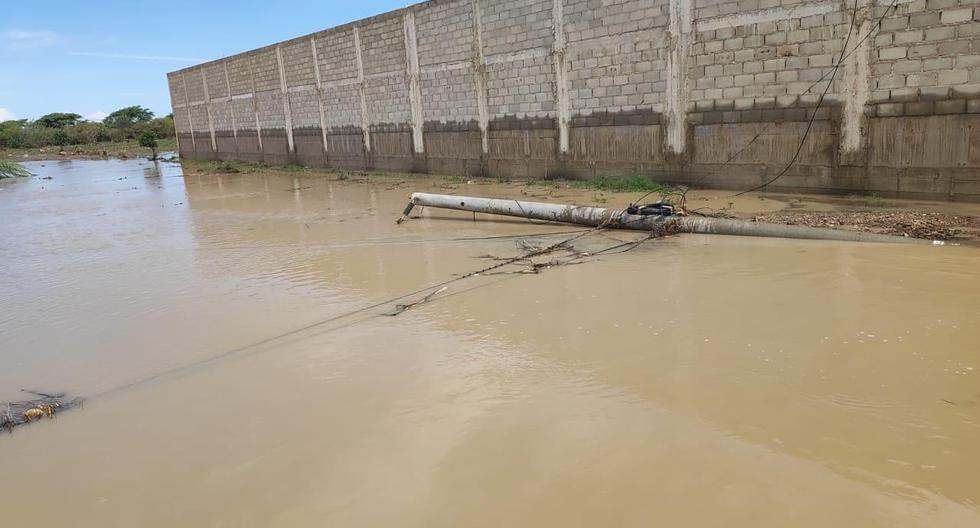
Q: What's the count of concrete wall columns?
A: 12